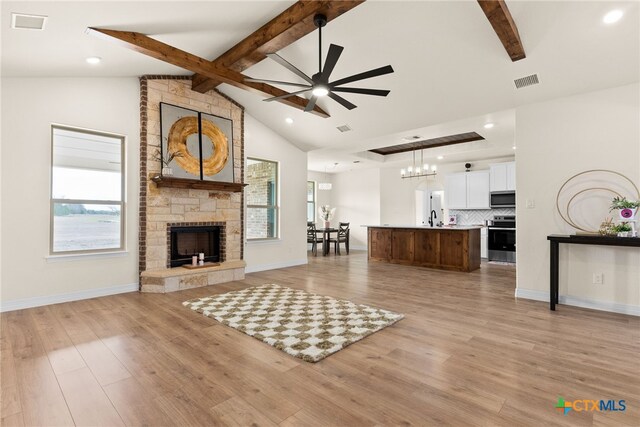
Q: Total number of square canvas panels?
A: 2